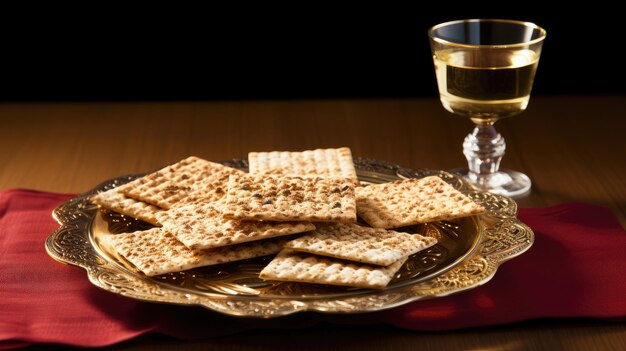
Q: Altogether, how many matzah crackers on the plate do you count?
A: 9